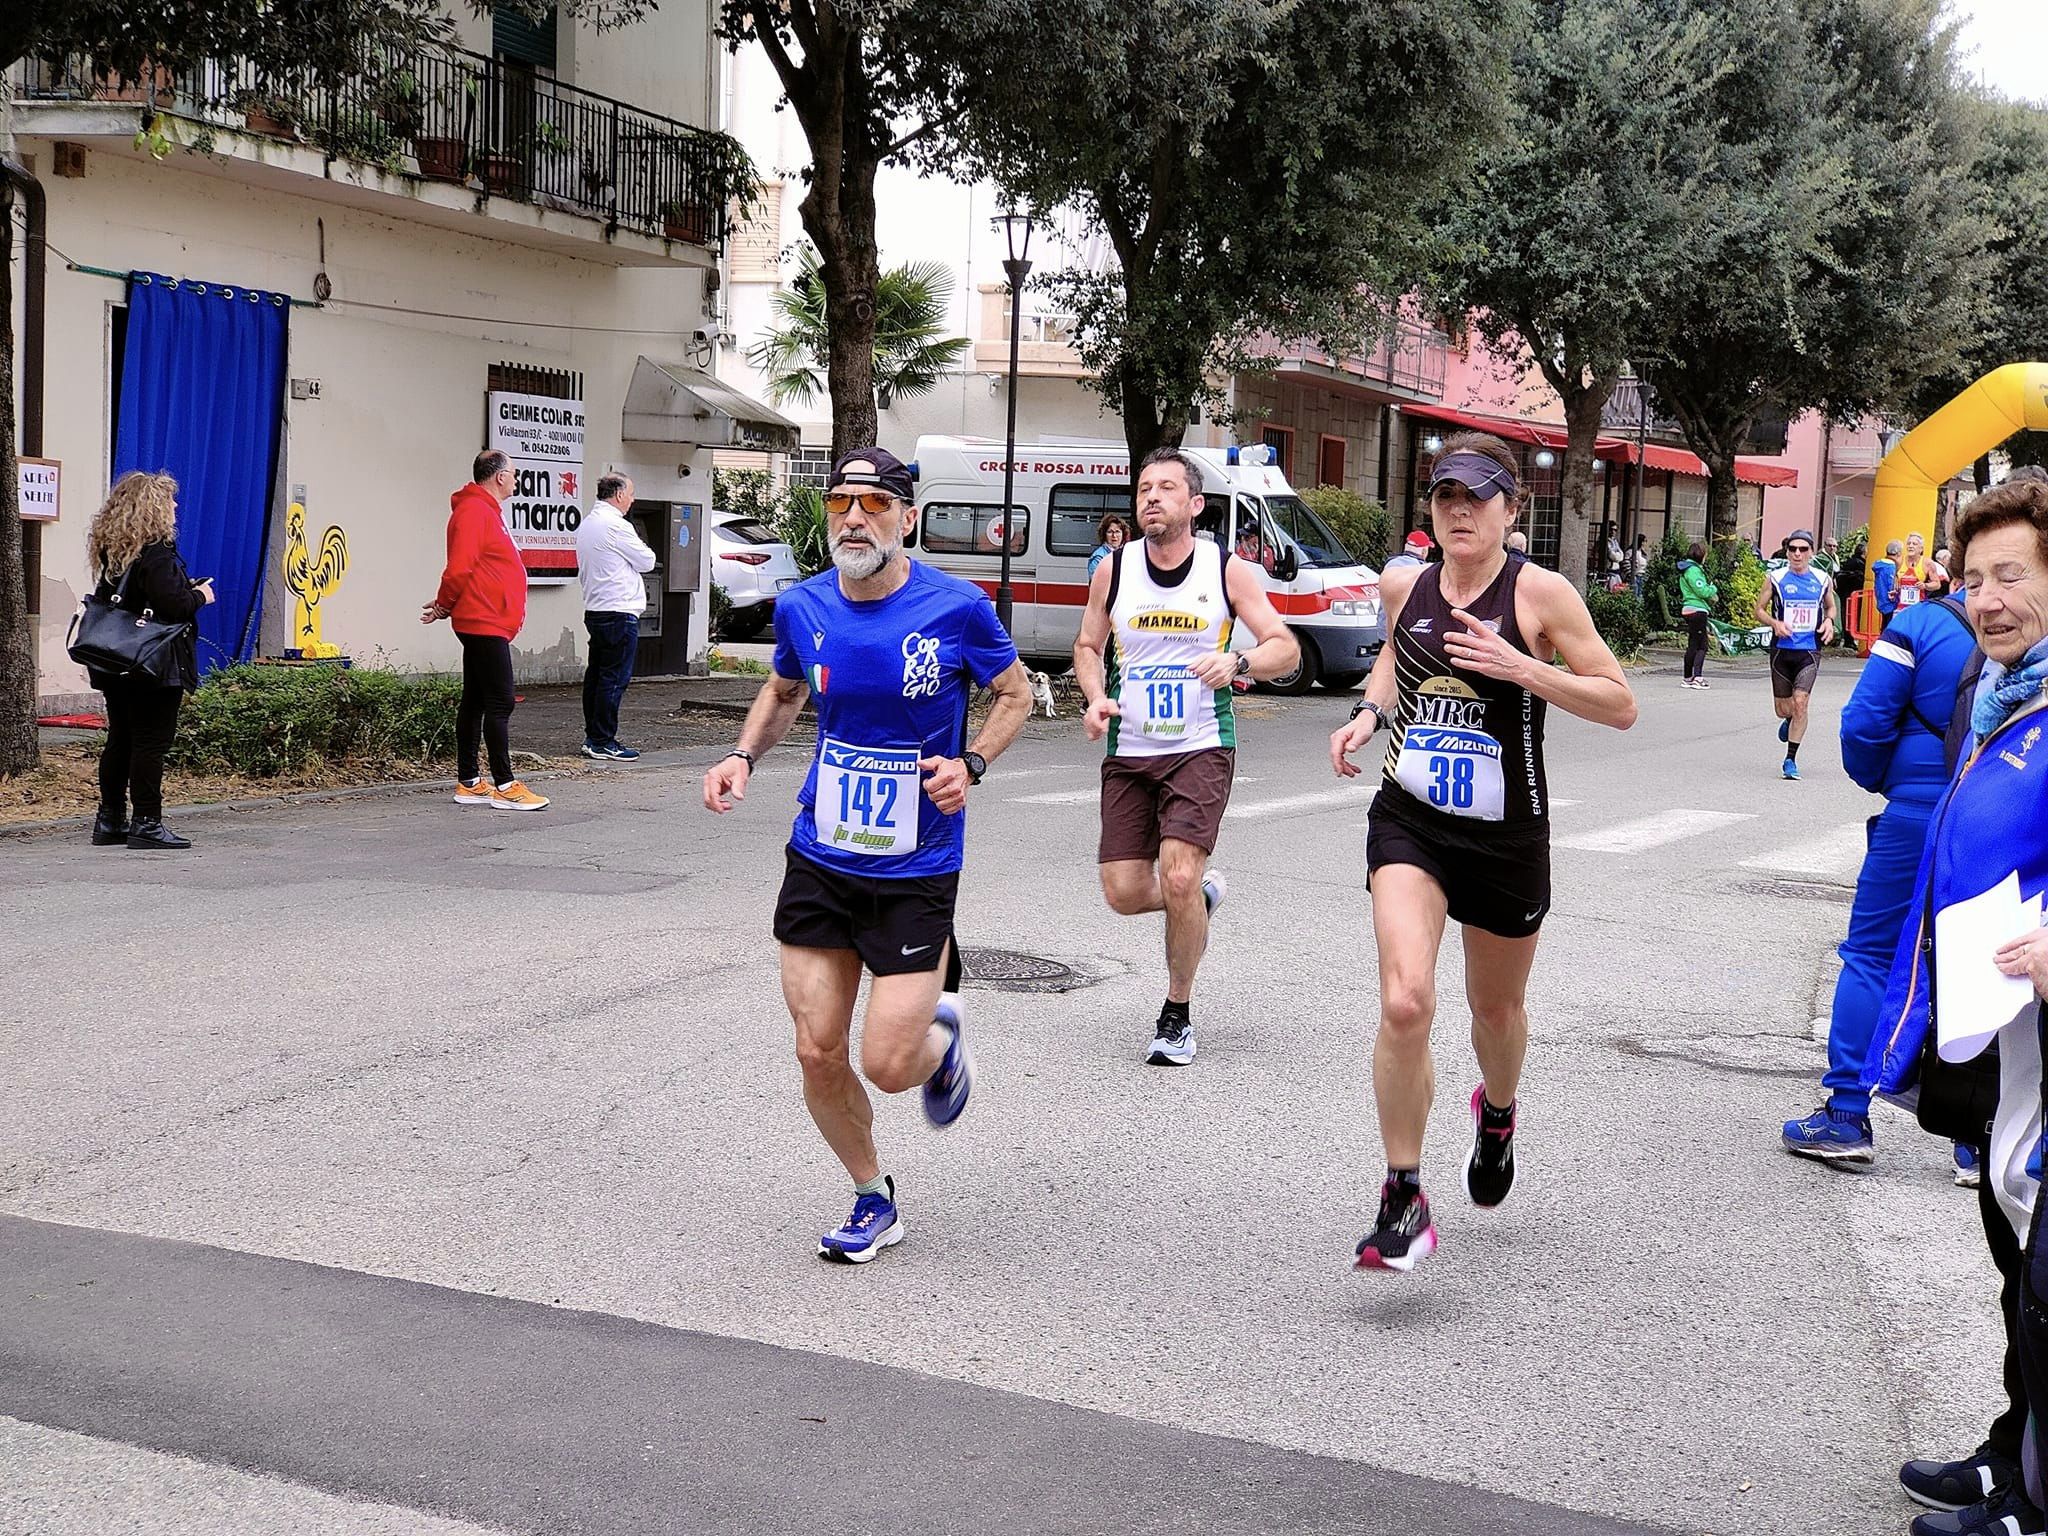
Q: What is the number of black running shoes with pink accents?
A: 2